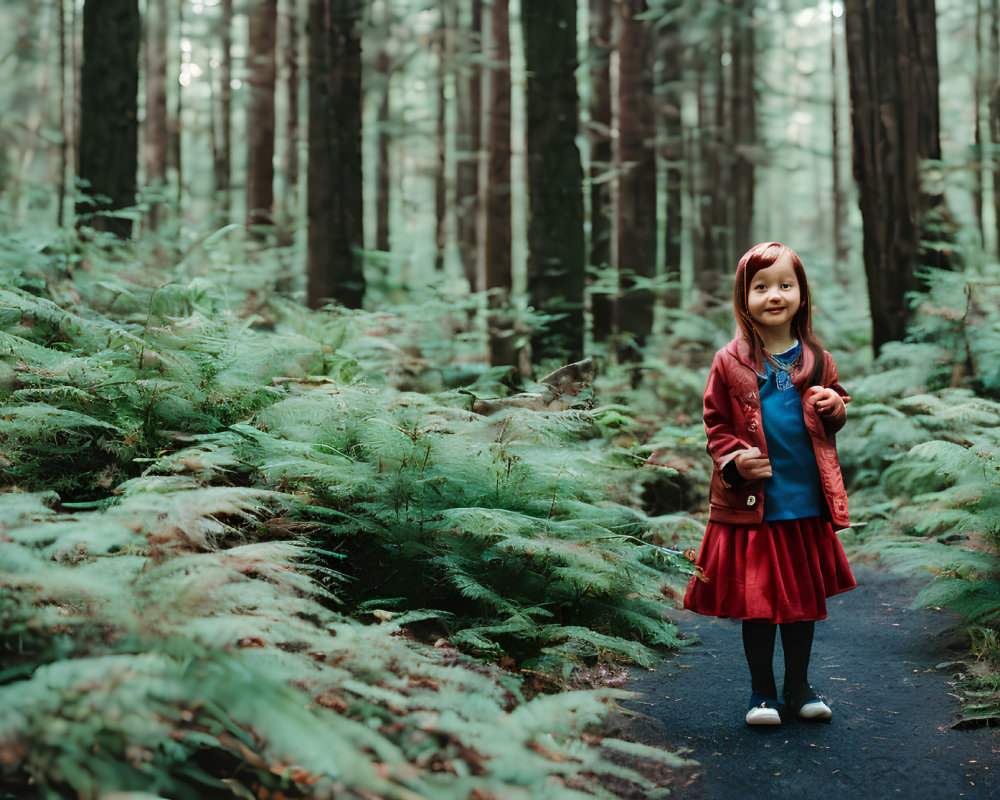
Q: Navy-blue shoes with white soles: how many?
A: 2